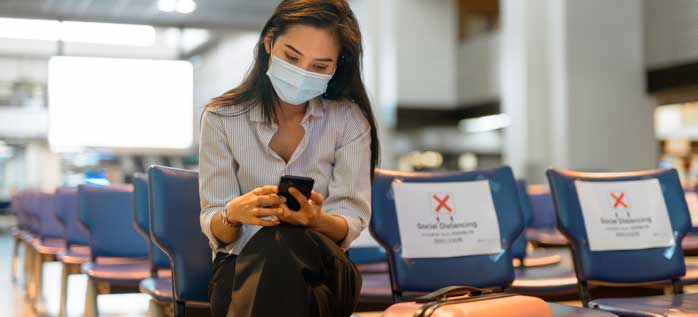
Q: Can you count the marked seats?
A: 2